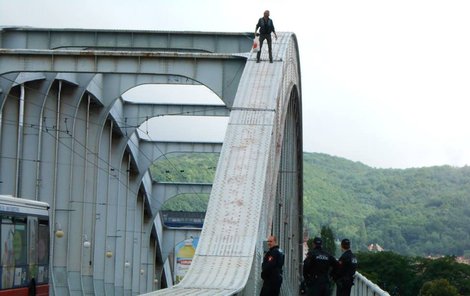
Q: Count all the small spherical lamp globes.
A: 6